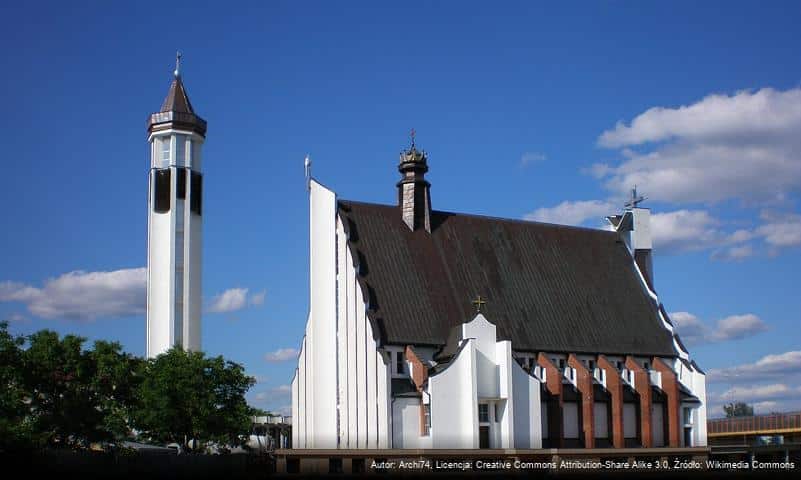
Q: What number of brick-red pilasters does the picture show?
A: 6